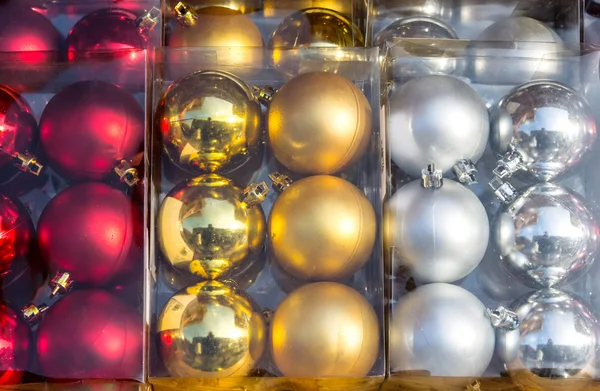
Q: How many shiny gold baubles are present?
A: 4